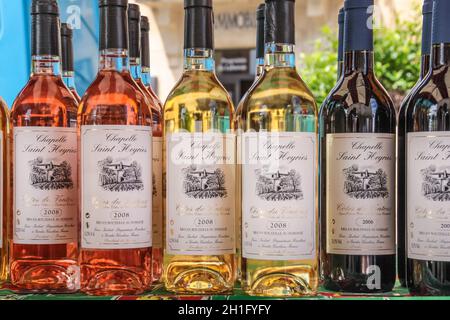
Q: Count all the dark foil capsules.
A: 12